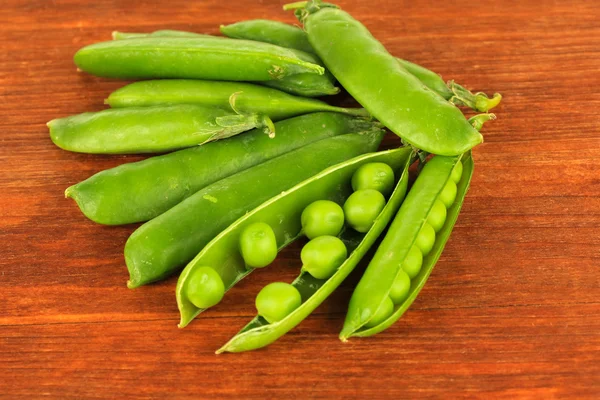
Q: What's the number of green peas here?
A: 14